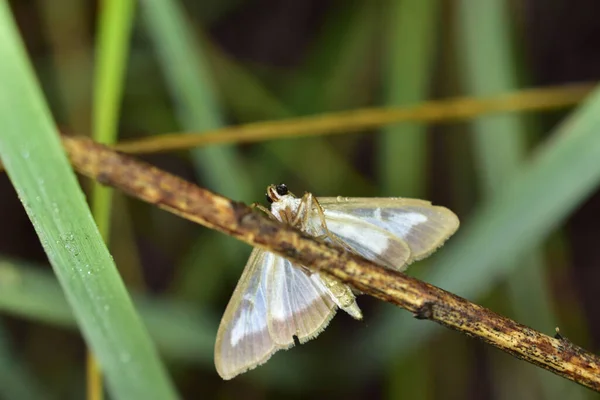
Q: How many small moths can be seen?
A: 1